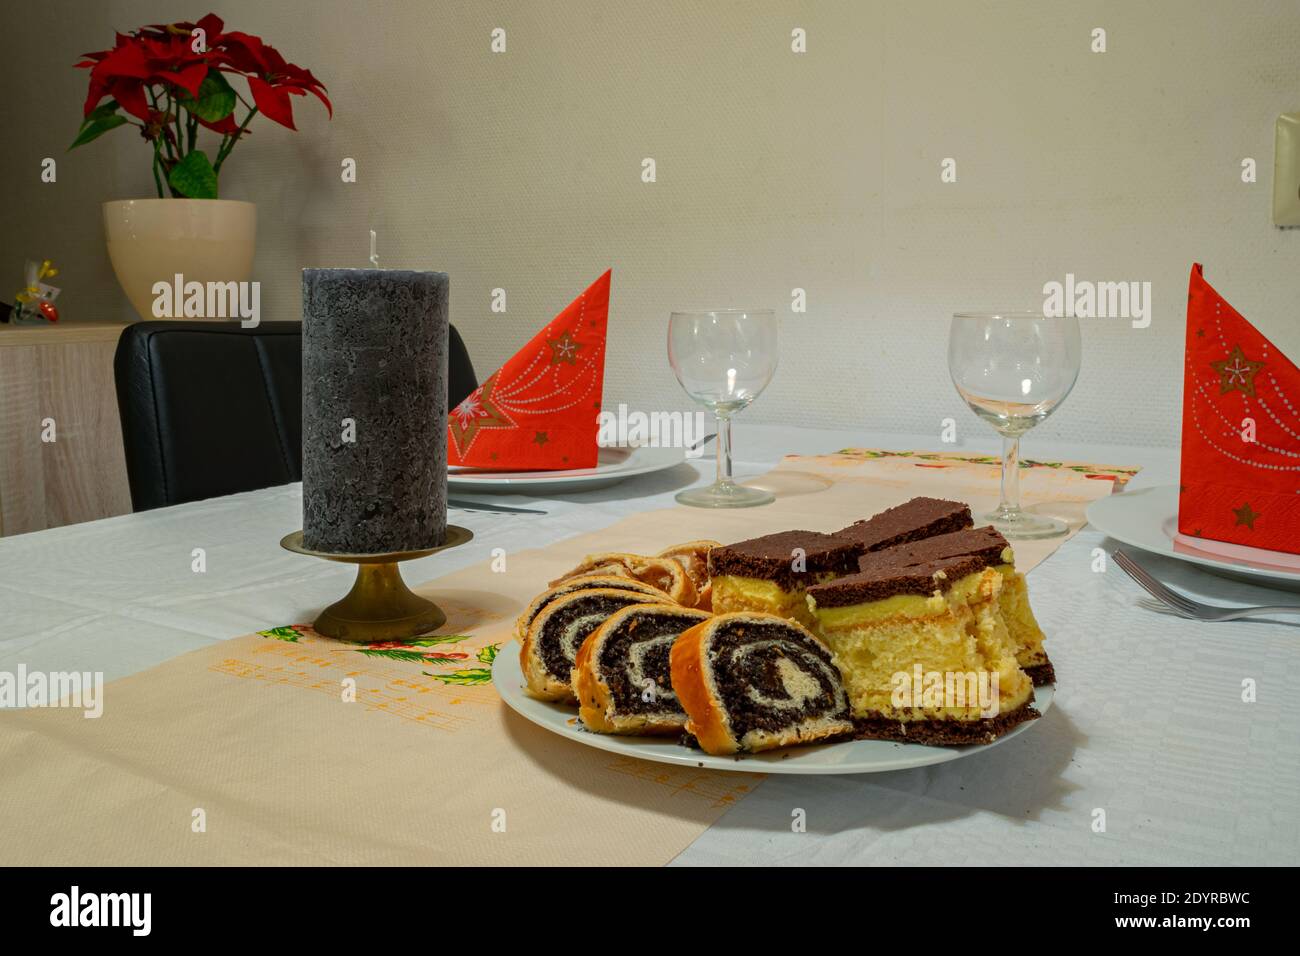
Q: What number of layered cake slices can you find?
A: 4